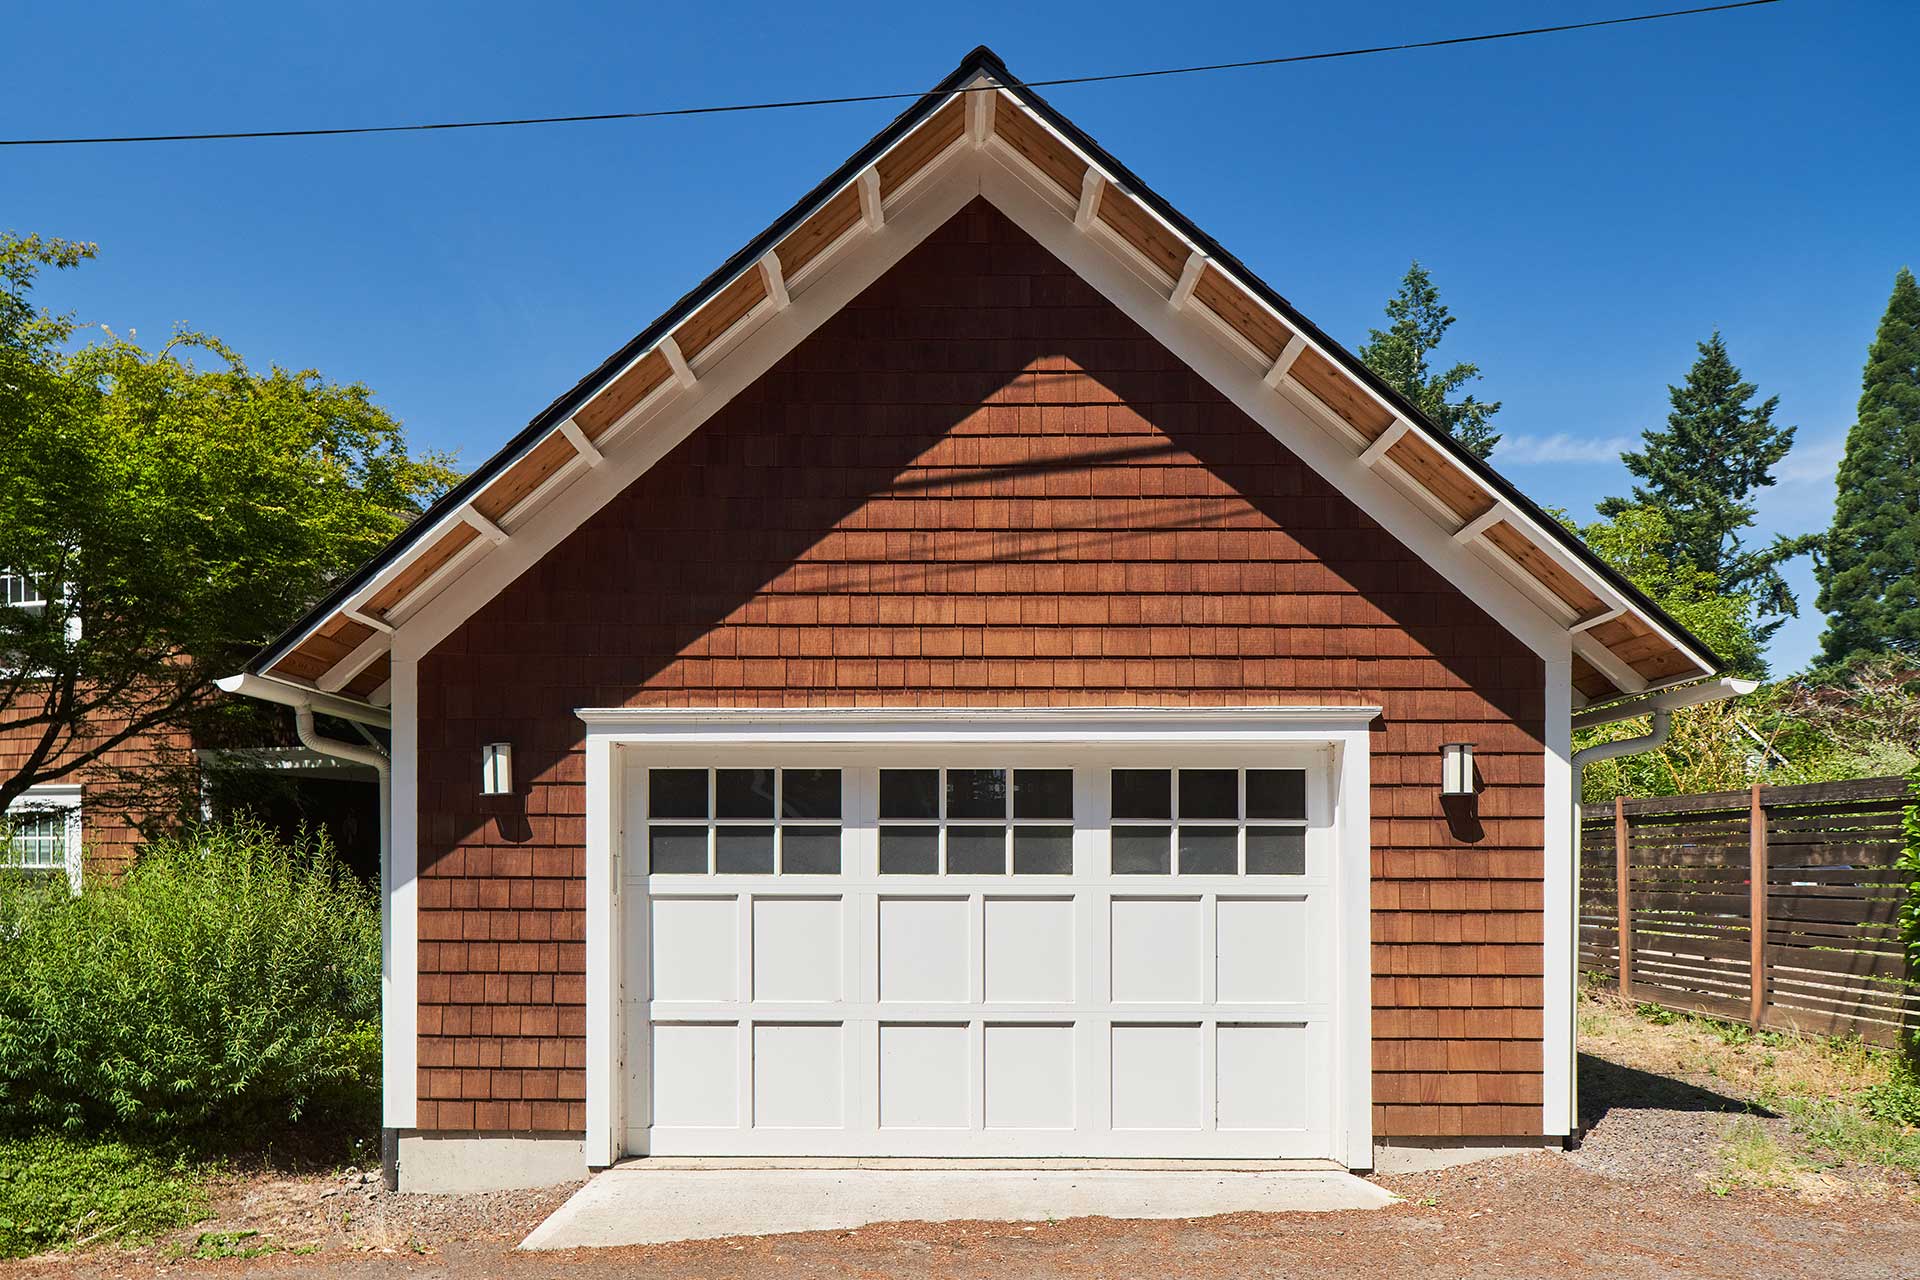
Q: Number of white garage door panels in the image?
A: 12